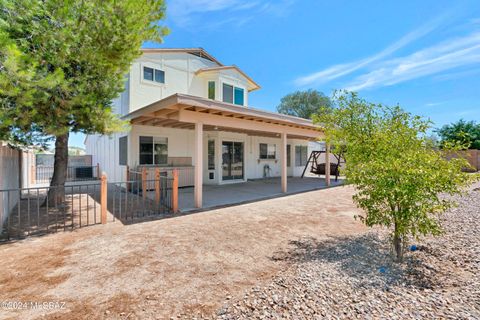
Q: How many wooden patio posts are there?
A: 3